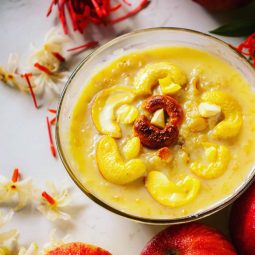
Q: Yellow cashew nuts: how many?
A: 6